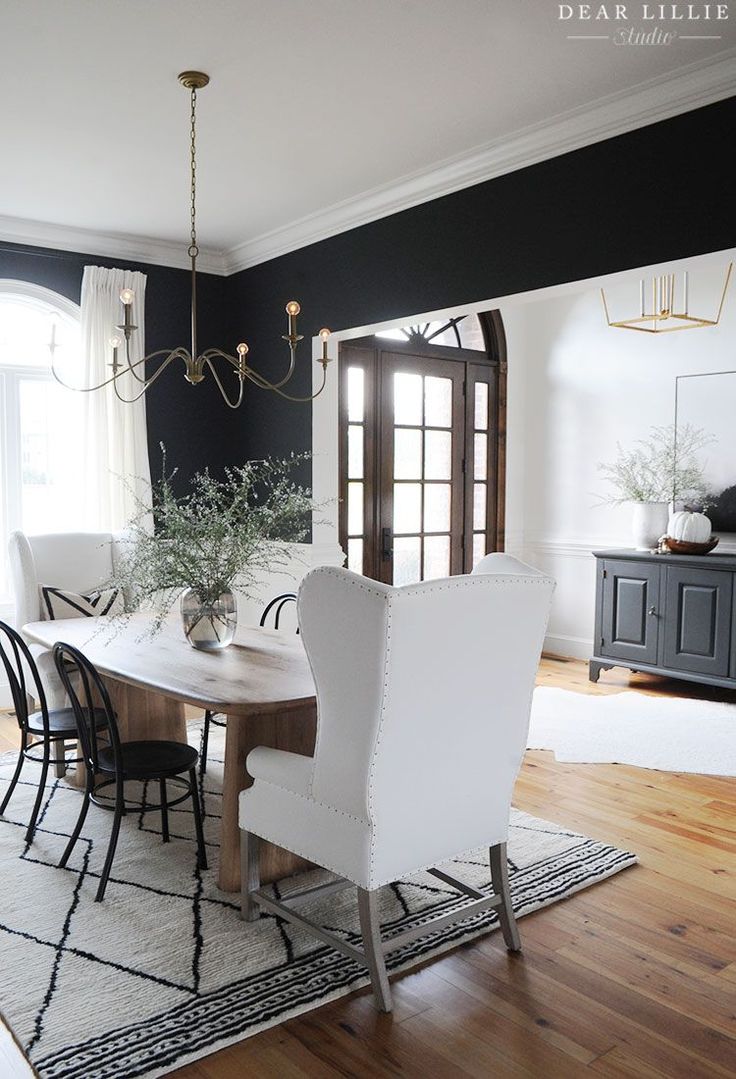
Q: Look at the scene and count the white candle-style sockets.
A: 4